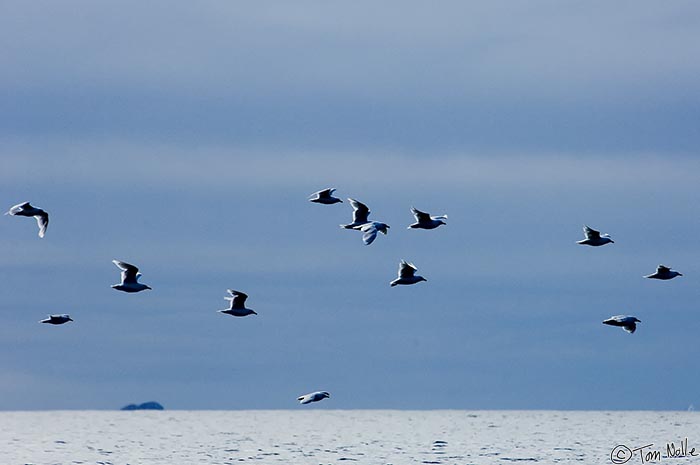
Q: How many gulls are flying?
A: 13